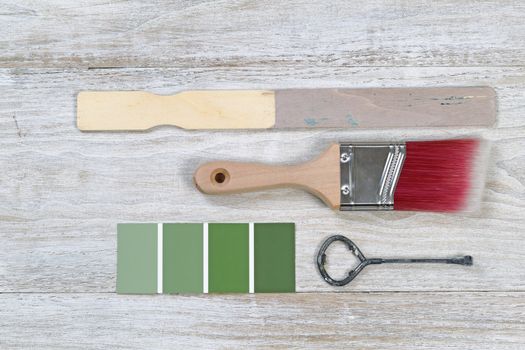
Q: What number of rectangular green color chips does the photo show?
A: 4